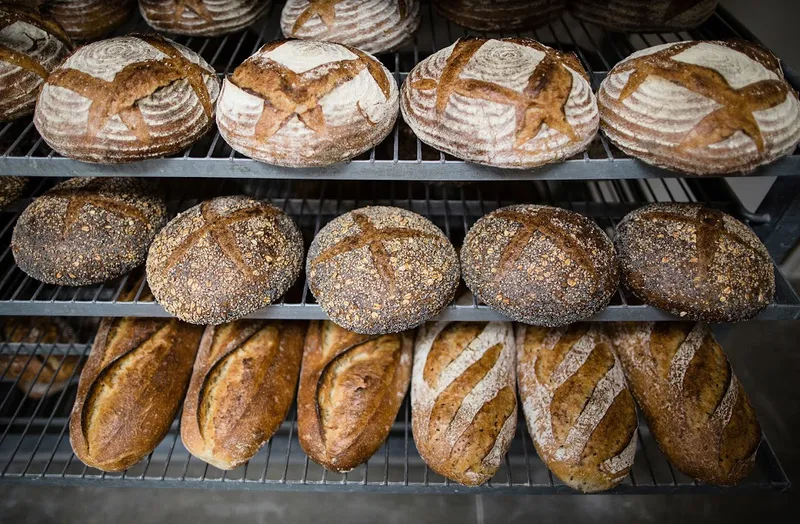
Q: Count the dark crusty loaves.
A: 5